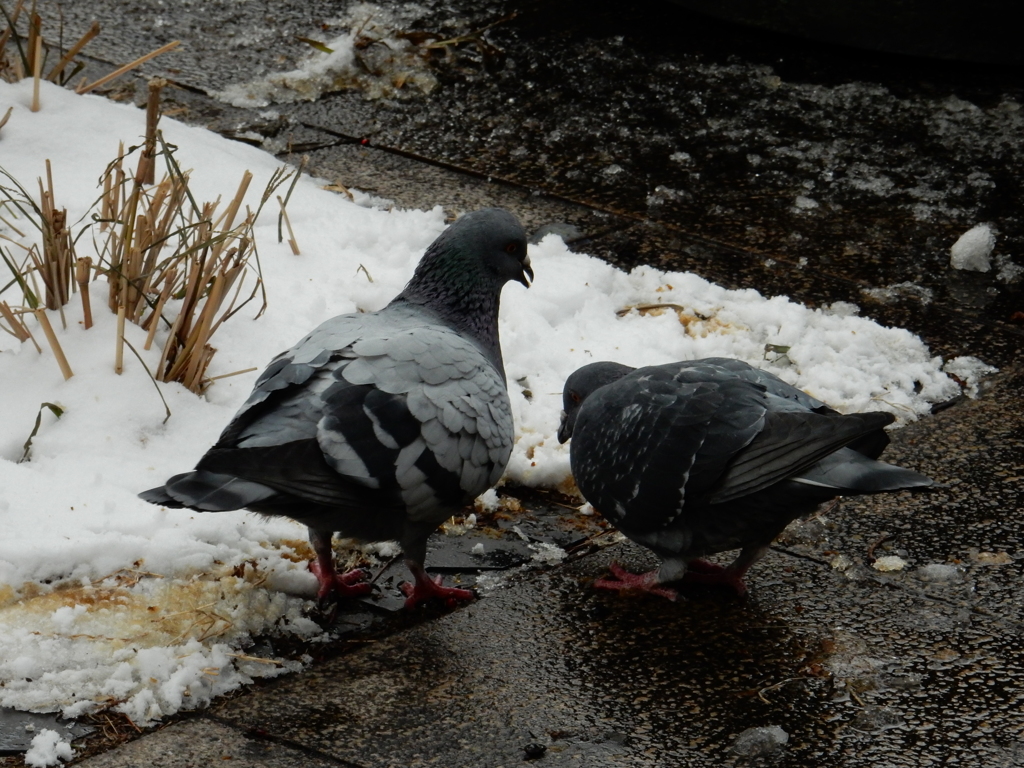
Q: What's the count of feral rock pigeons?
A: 2